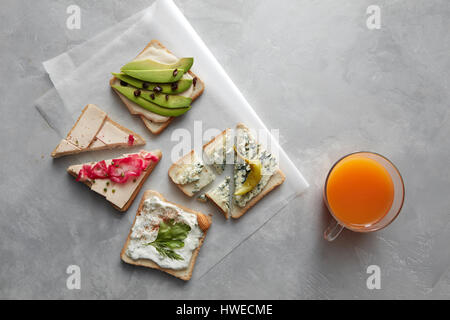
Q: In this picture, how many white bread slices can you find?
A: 4